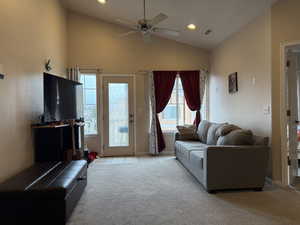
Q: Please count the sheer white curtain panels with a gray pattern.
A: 2